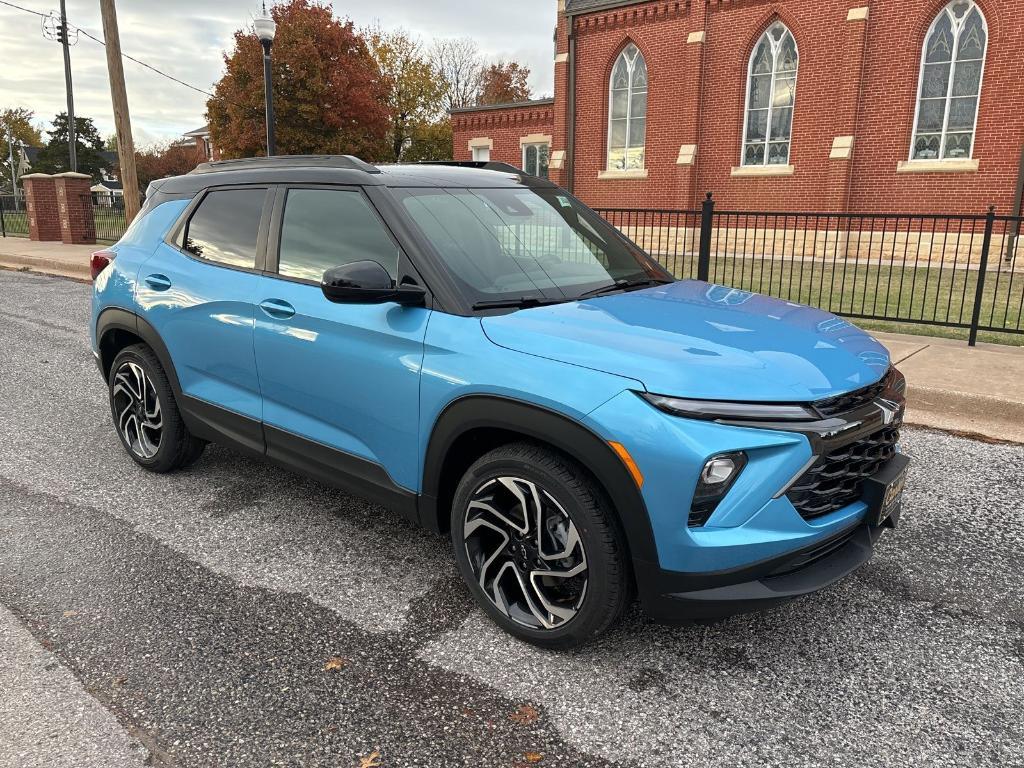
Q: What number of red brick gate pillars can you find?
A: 2